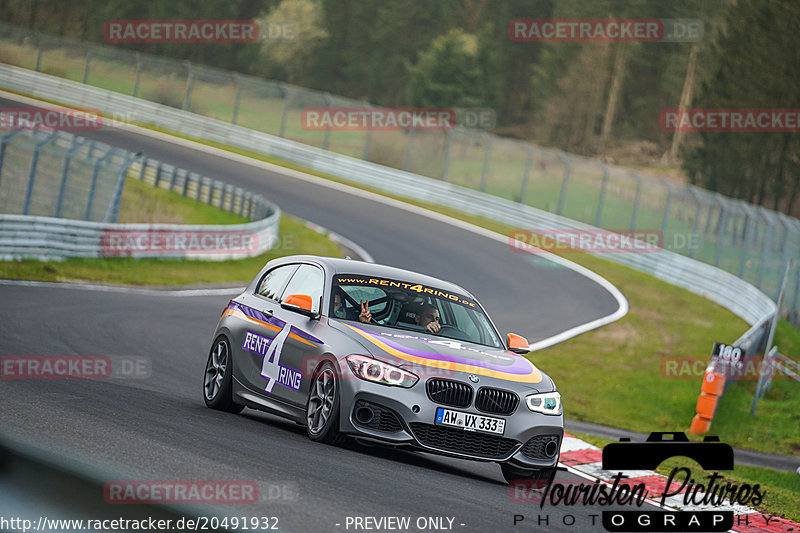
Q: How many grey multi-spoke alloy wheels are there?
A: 2